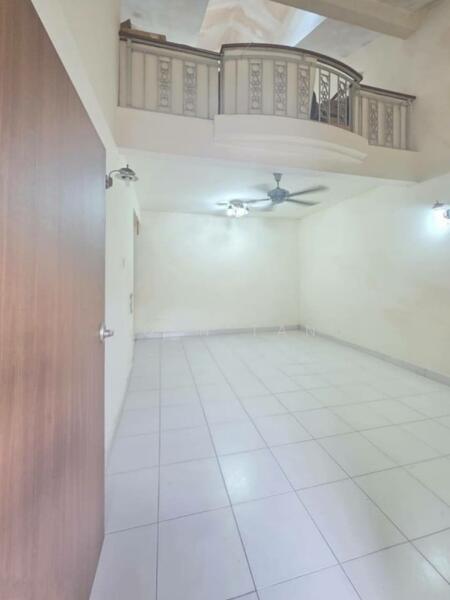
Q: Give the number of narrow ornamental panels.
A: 9